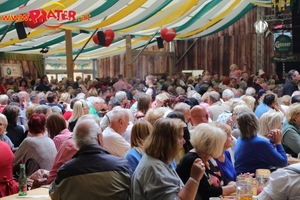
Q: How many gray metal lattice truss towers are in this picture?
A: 1